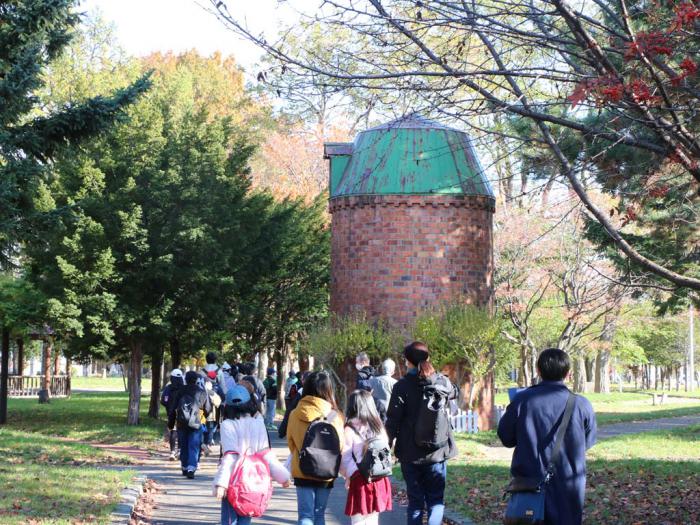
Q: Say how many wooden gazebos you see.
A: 1